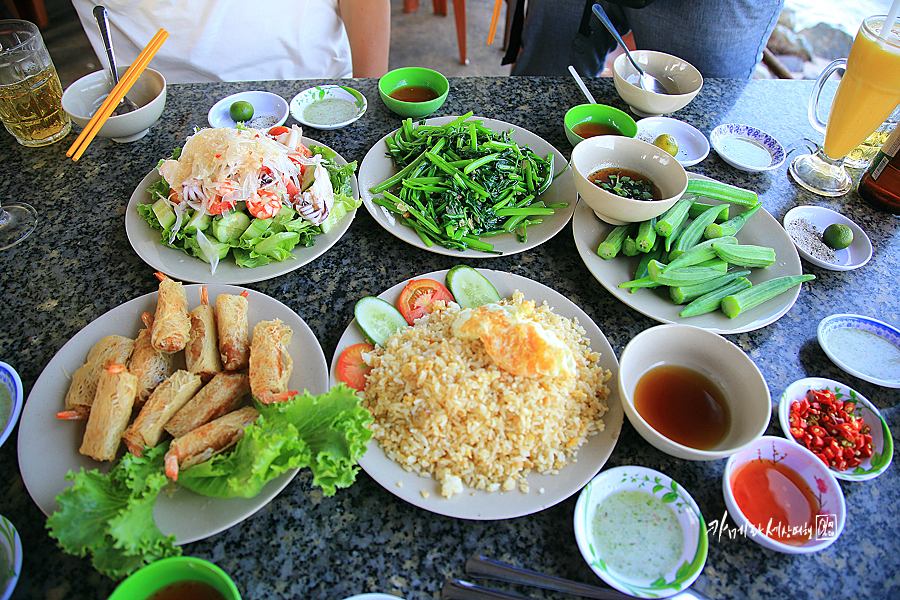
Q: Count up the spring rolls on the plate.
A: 10